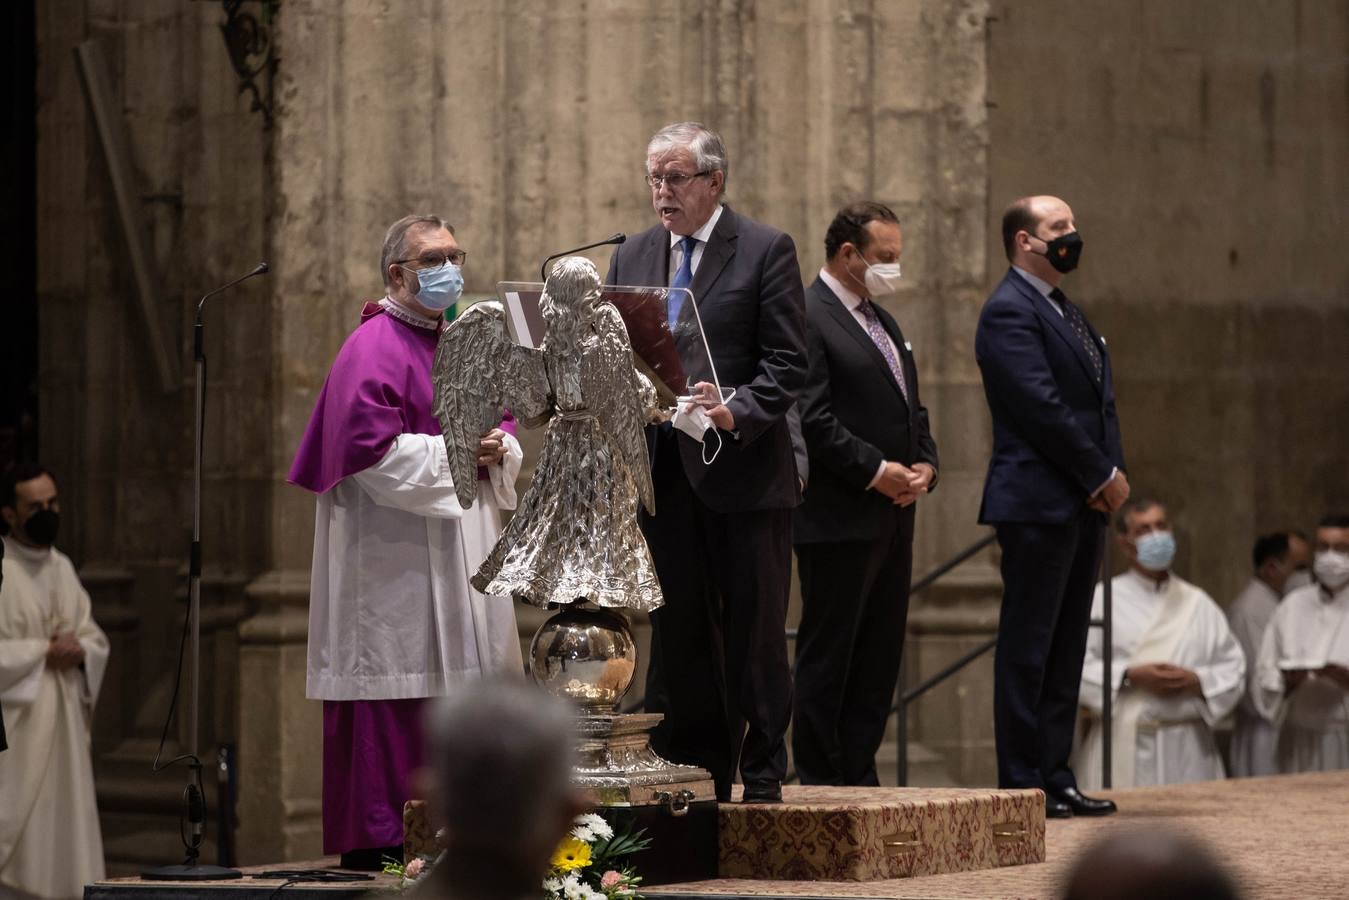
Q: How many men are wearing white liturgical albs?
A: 4